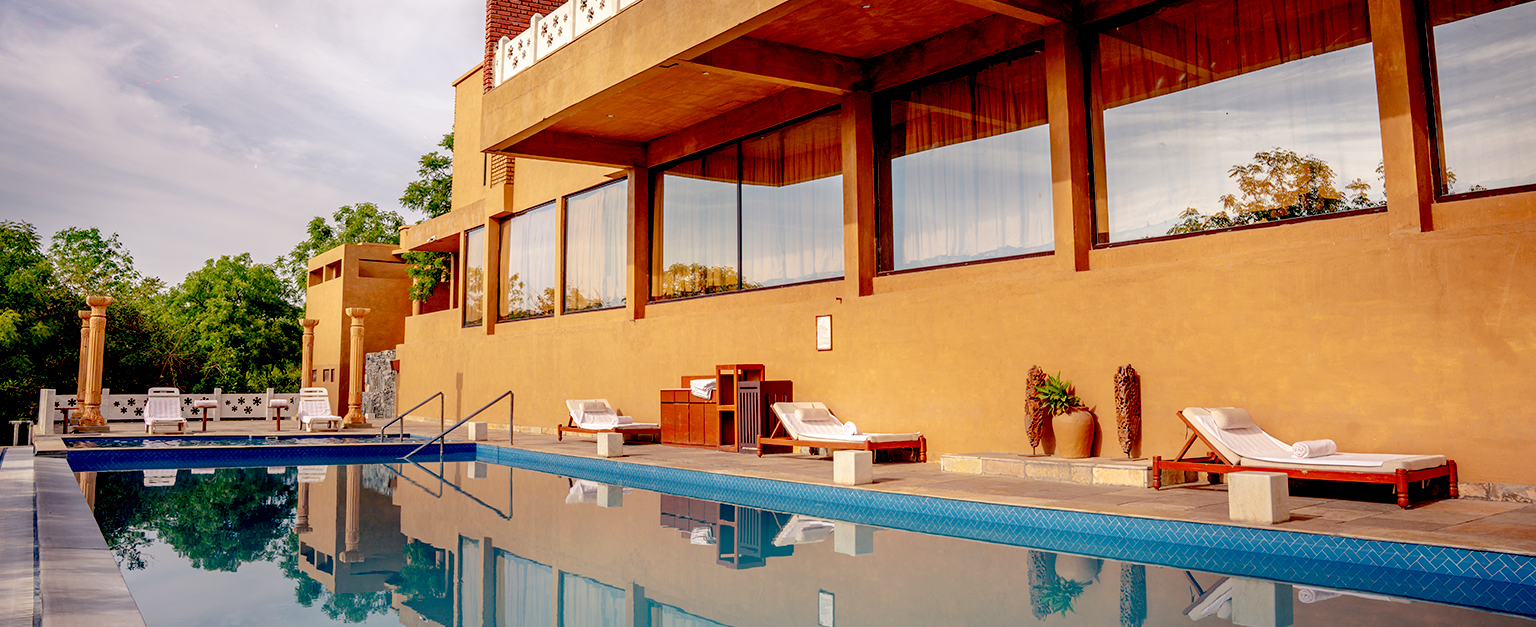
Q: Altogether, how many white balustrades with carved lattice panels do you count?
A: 2